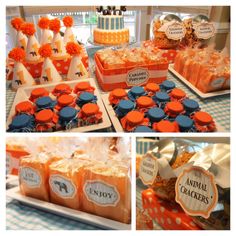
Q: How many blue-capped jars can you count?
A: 12